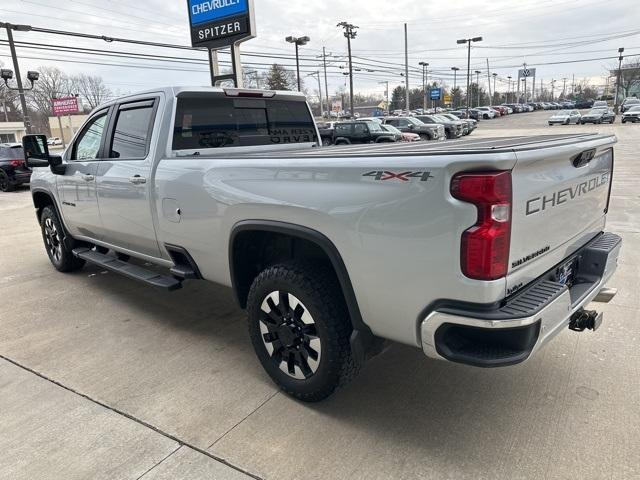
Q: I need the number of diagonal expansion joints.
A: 3